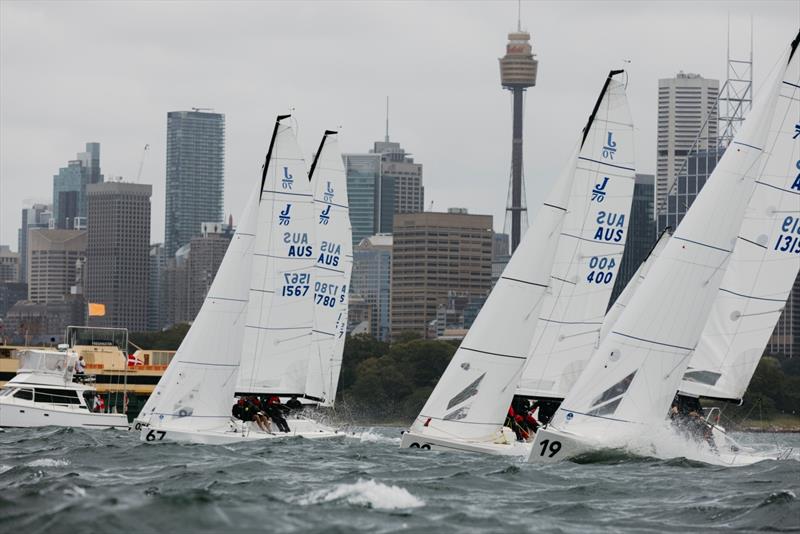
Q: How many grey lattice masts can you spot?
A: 1